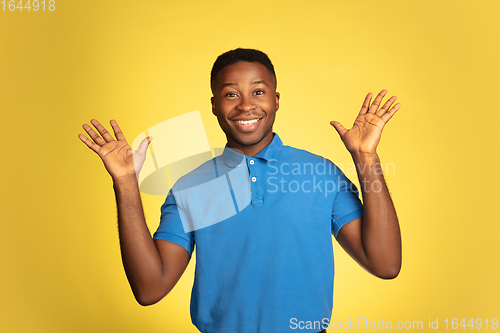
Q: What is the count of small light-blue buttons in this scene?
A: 2